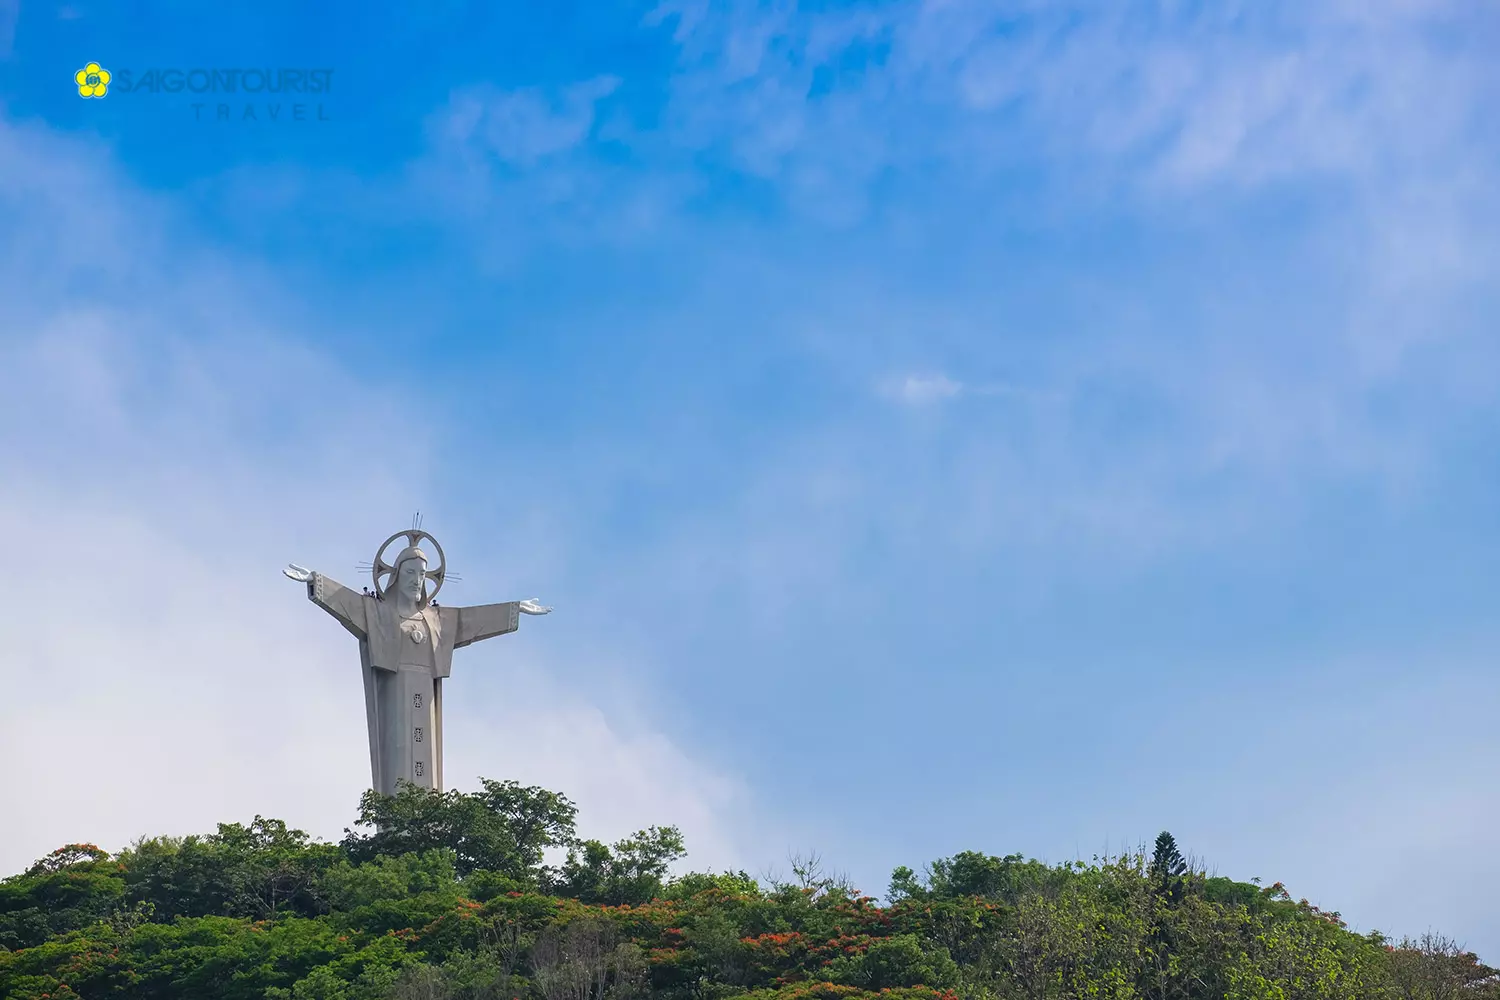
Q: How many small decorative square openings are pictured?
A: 3